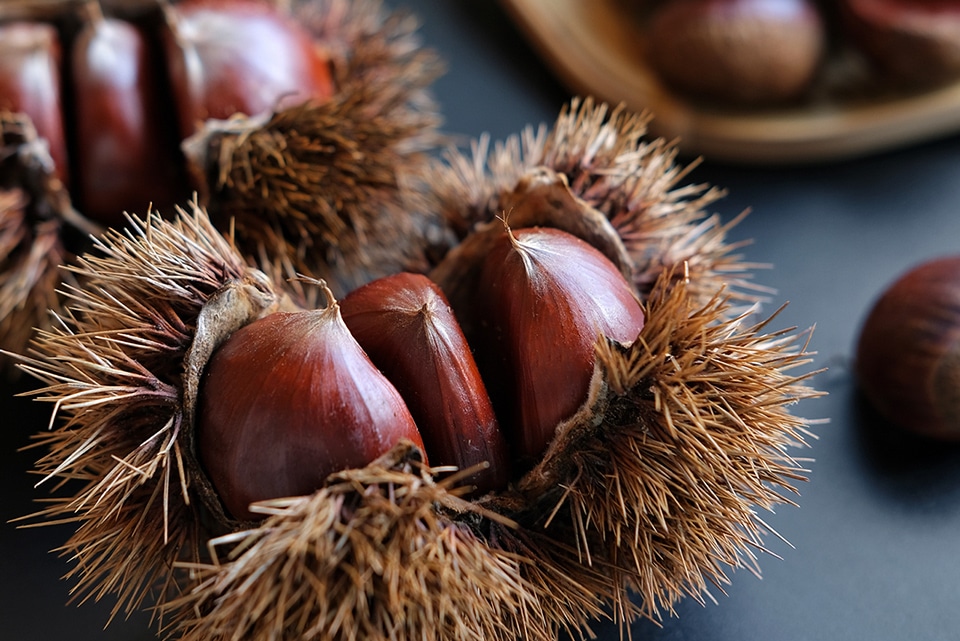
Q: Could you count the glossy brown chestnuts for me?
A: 9